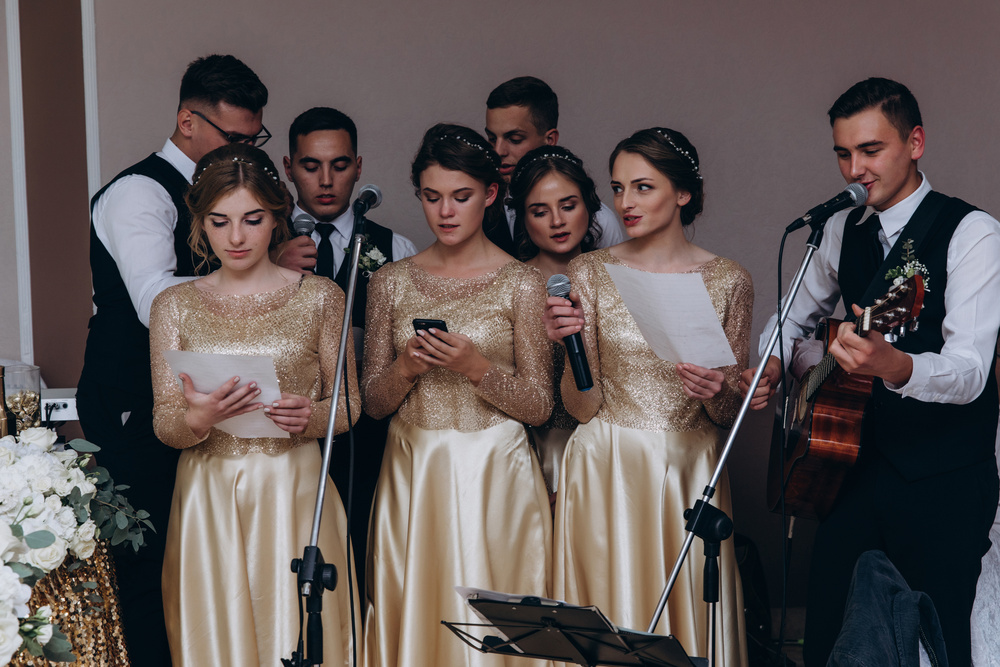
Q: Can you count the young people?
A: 8